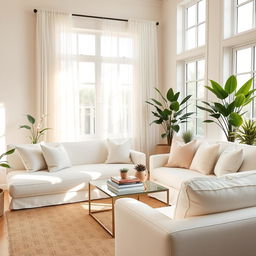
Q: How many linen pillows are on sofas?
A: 6